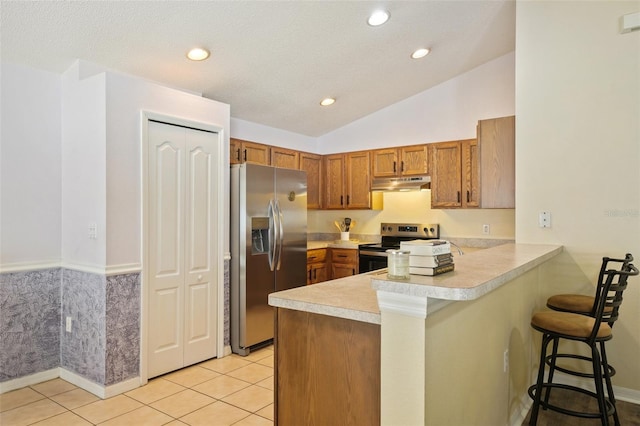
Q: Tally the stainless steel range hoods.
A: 1